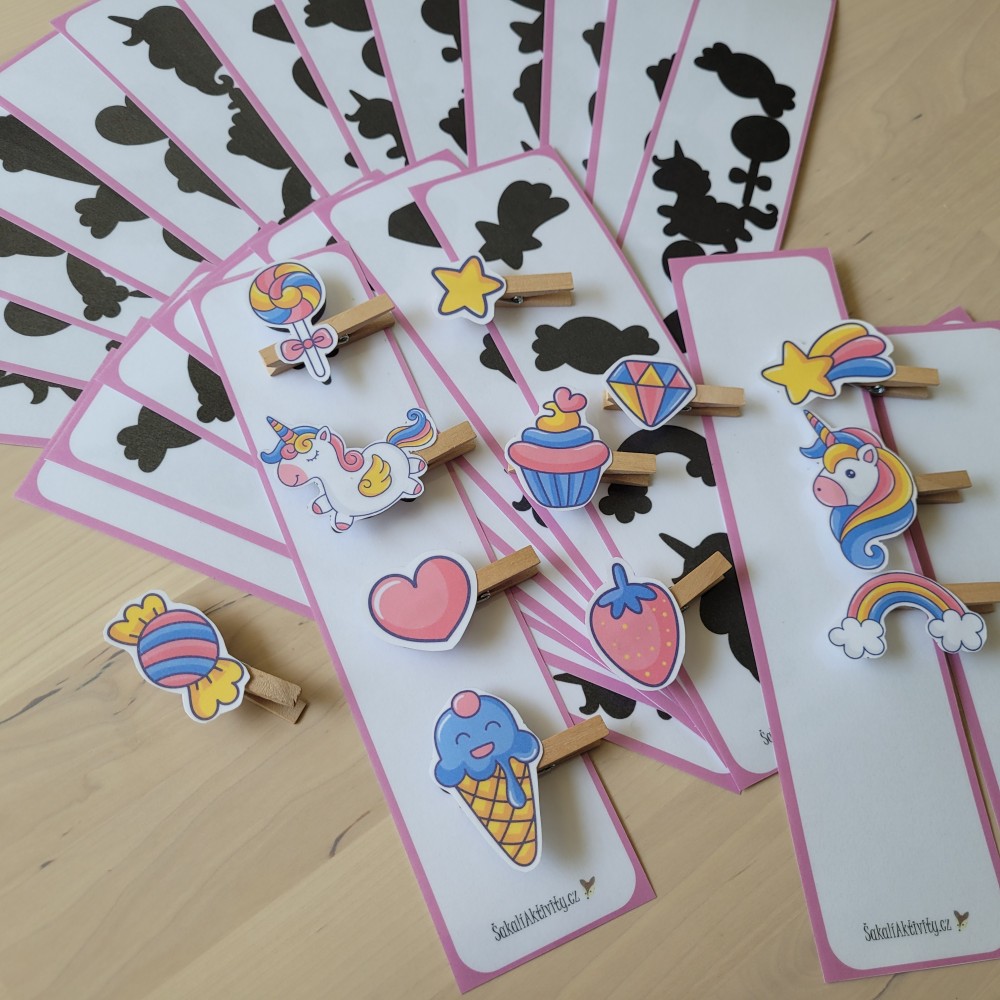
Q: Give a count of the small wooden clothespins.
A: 12